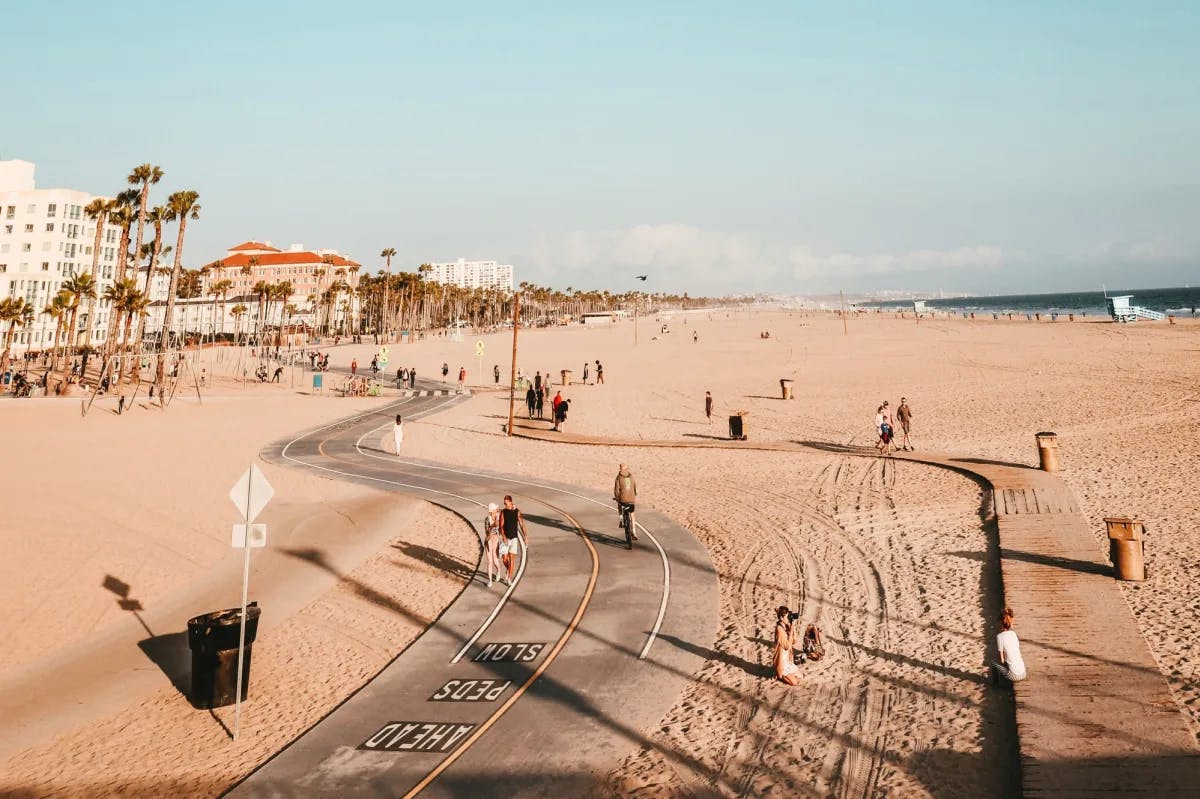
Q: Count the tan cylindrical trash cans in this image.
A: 4